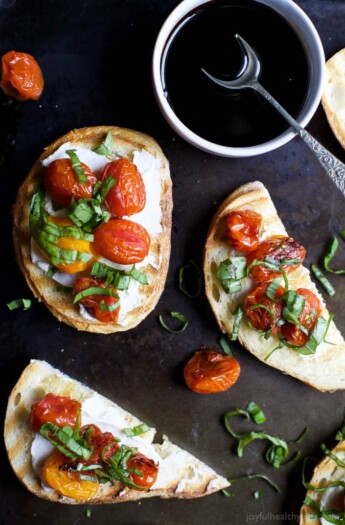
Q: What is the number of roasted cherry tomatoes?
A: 15